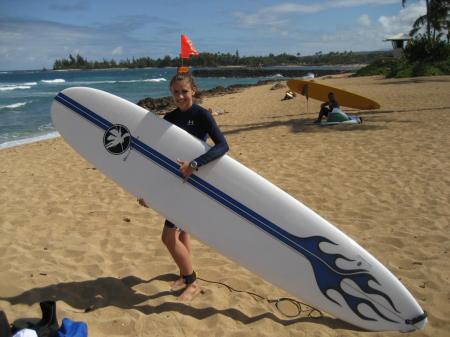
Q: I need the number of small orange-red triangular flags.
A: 1